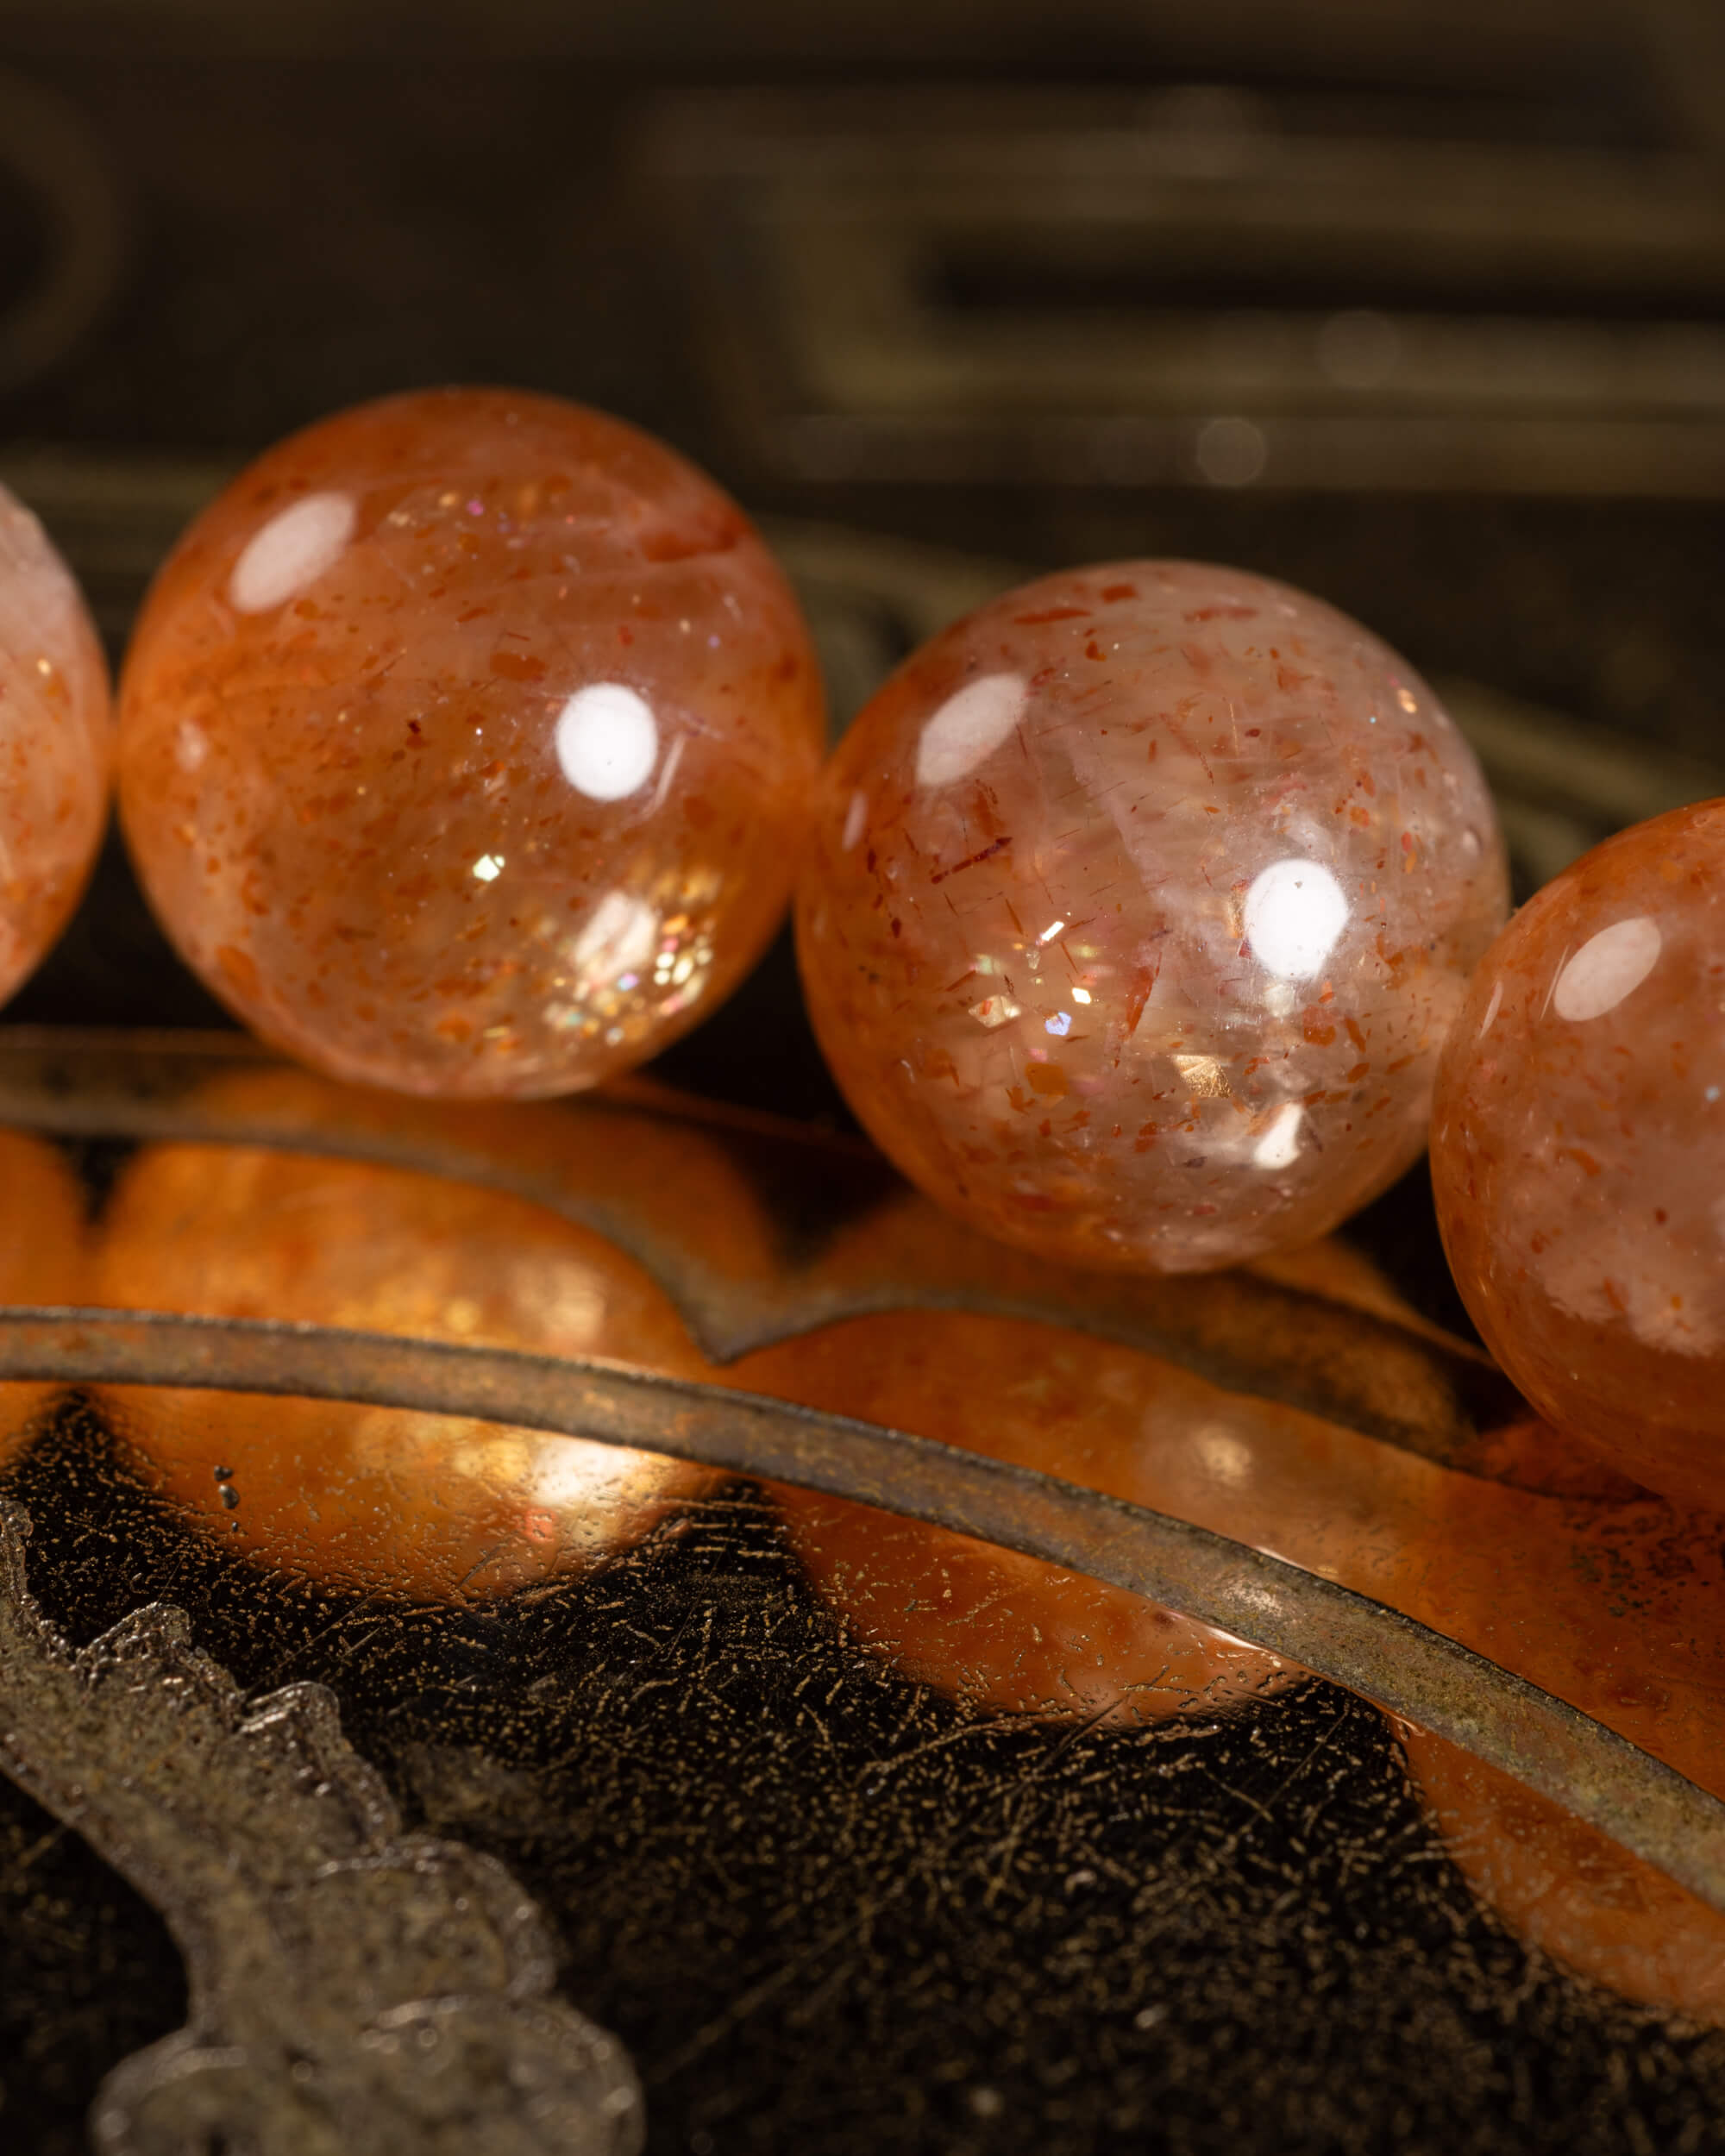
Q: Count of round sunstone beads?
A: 4